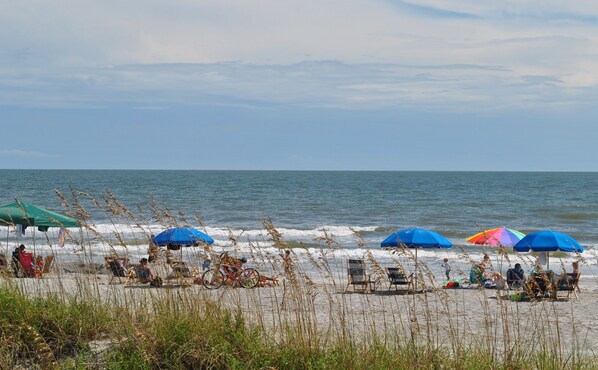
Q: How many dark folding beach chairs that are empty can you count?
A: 2